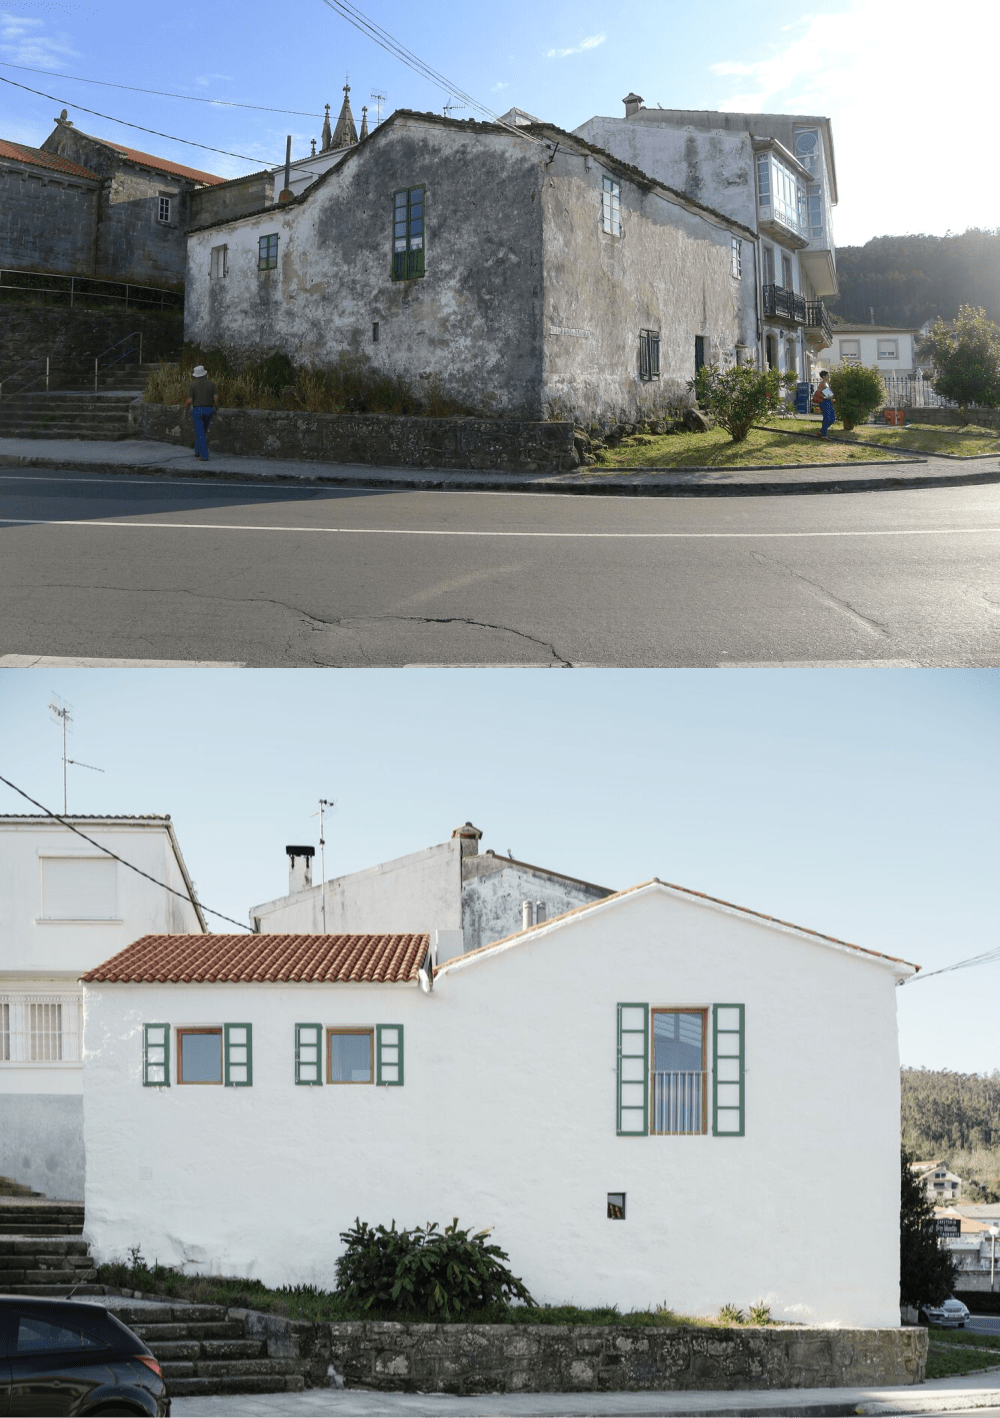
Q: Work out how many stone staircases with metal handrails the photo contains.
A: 1